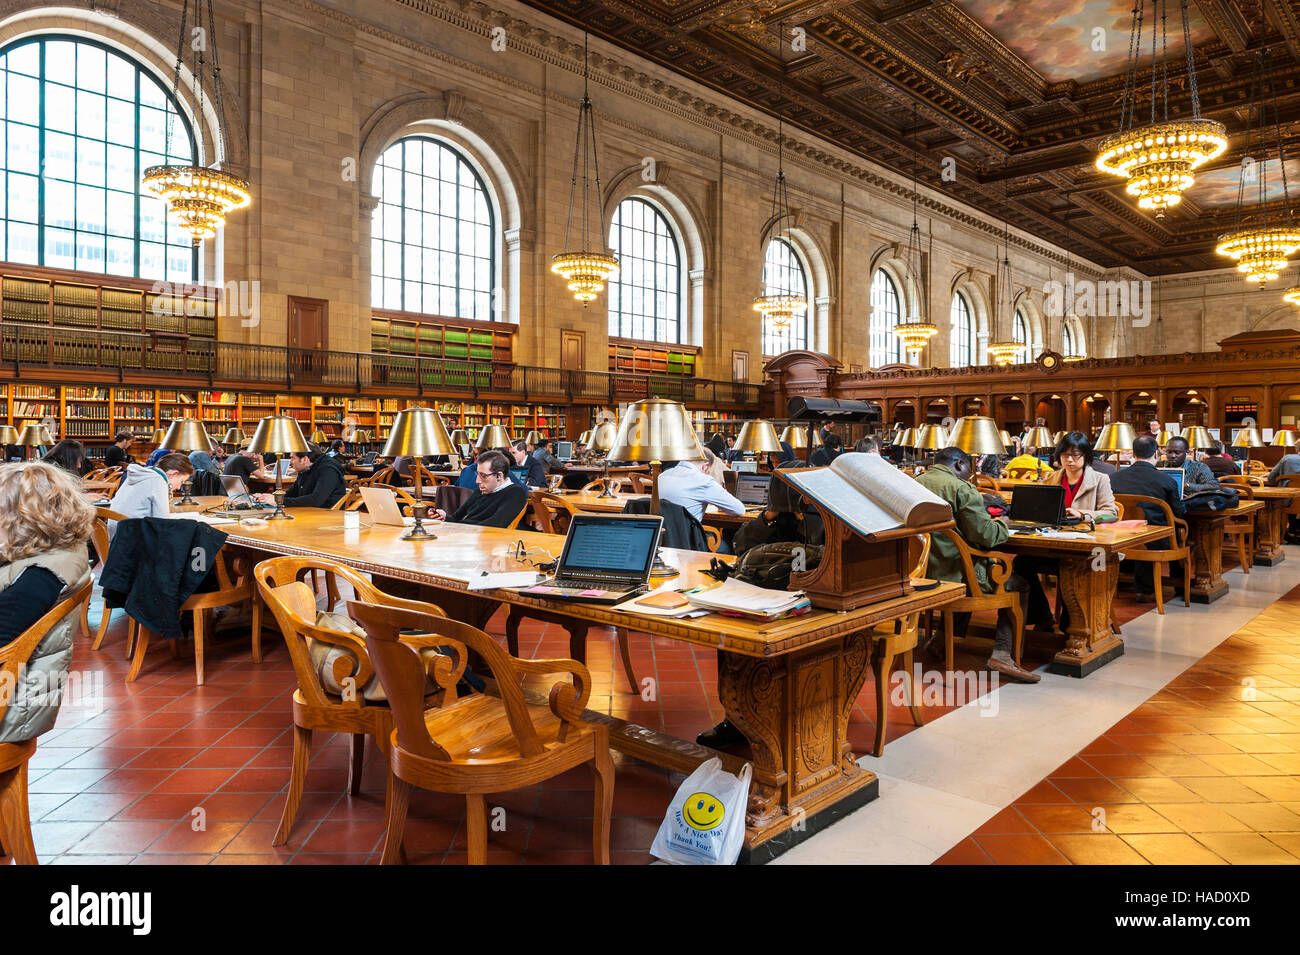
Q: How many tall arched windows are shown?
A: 8